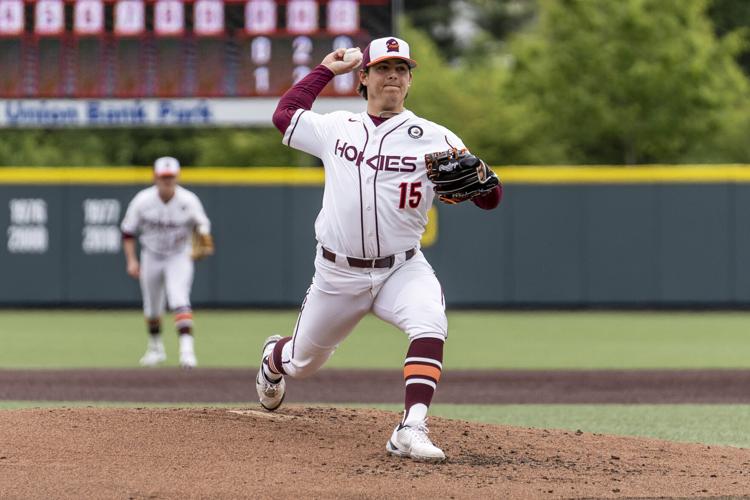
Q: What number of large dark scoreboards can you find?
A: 1